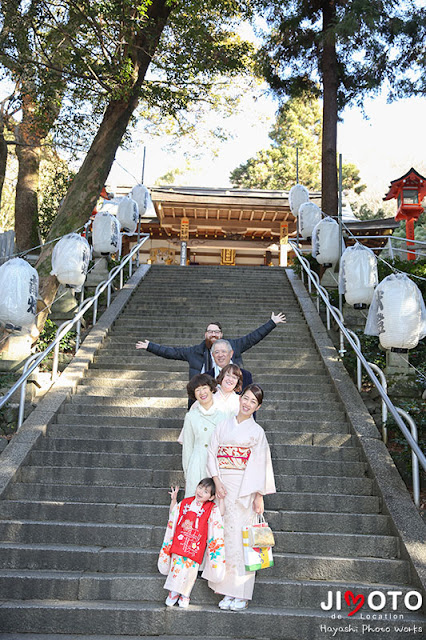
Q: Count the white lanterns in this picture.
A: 10